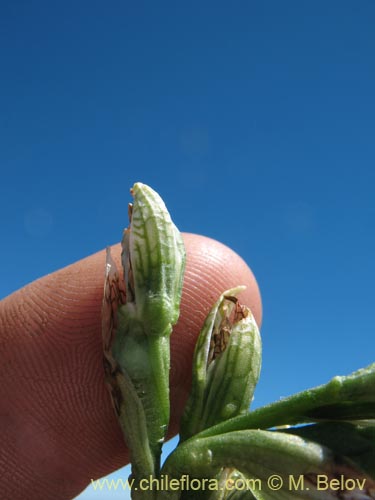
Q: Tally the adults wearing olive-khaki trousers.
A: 0